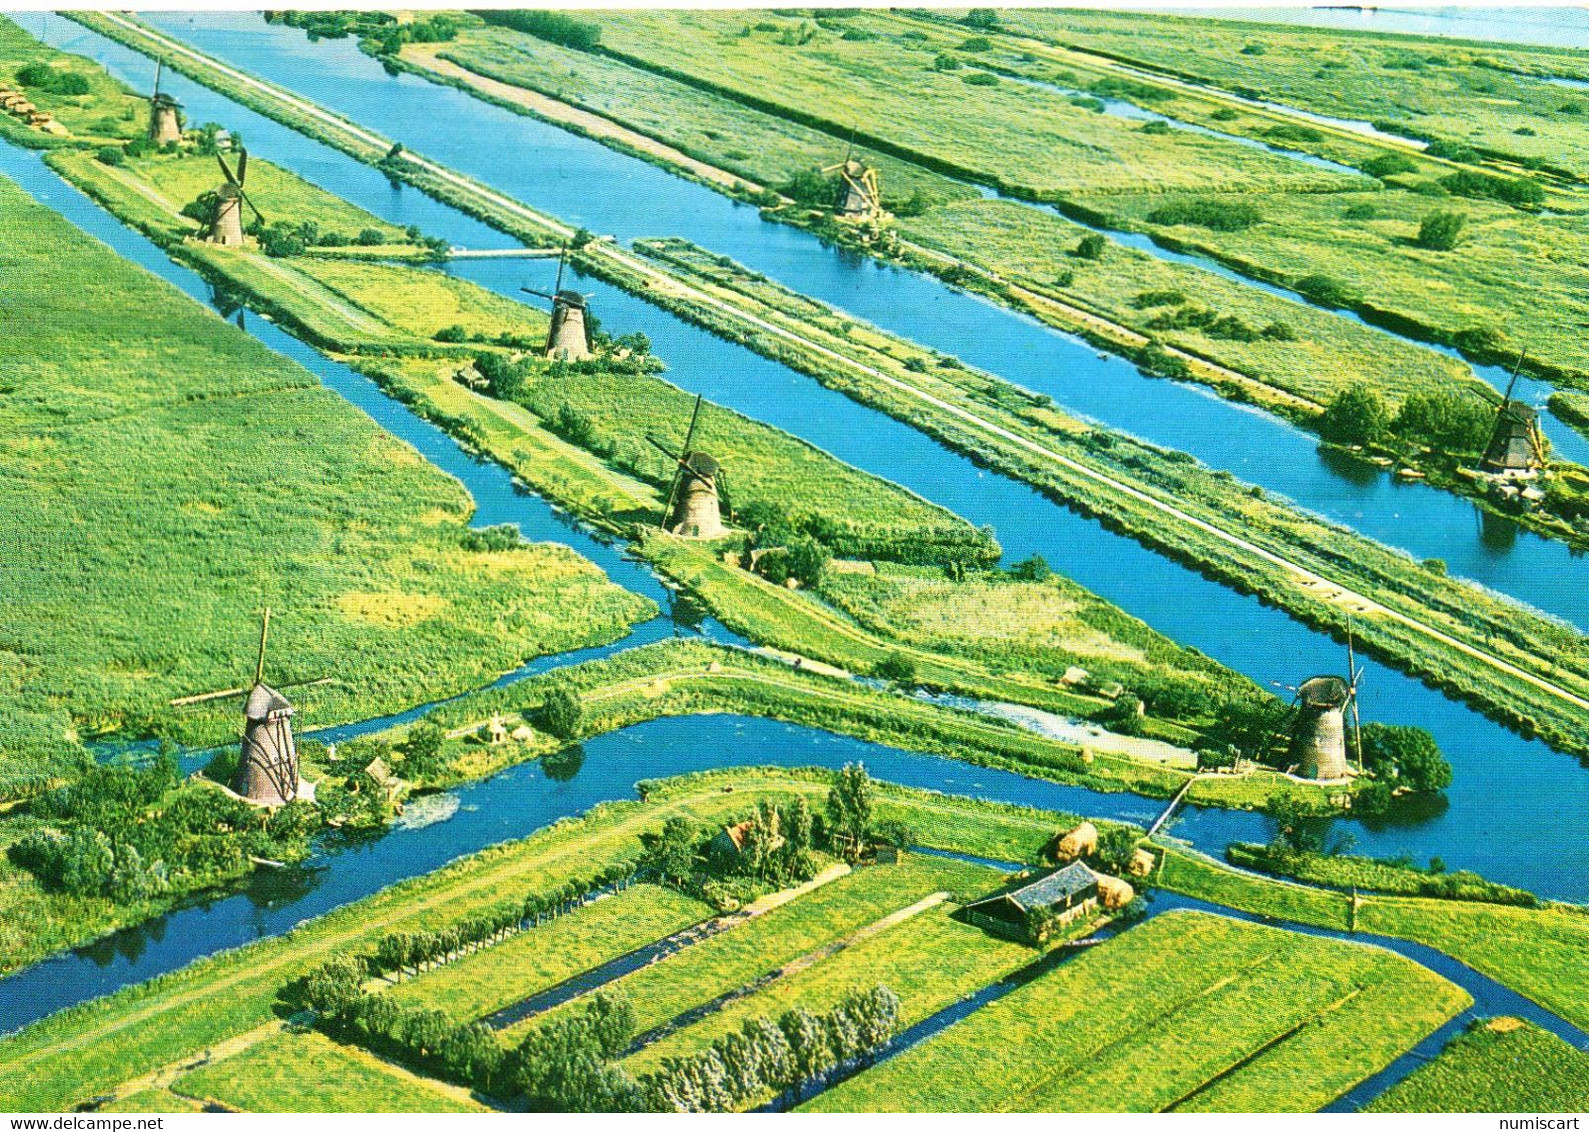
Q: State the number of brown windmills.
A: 8